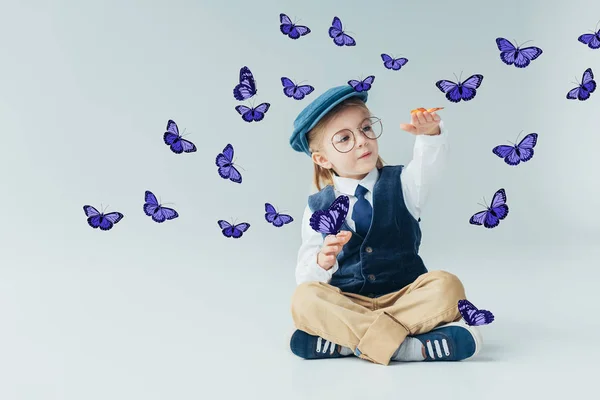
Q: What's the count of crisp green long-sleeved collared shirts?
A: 0